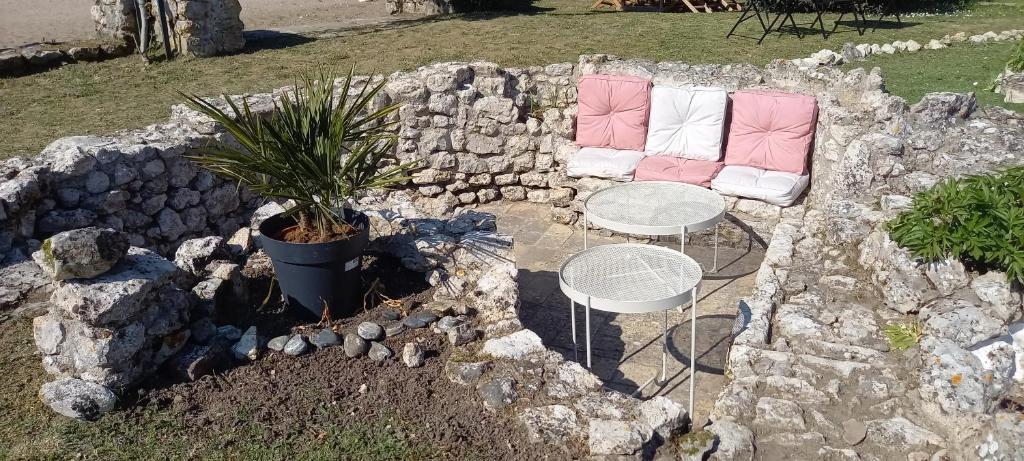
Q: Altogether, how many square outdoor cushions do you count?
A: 6